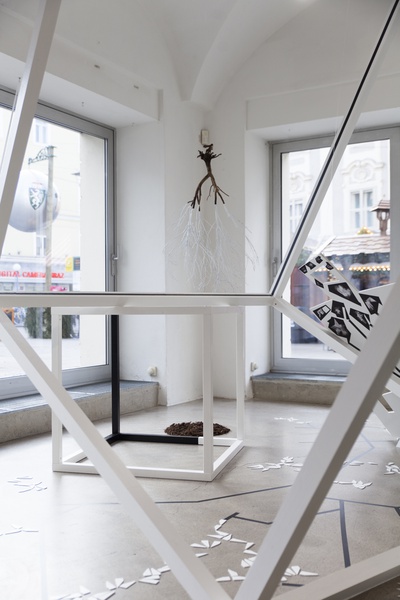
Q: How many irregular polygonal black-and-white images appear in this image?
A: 11